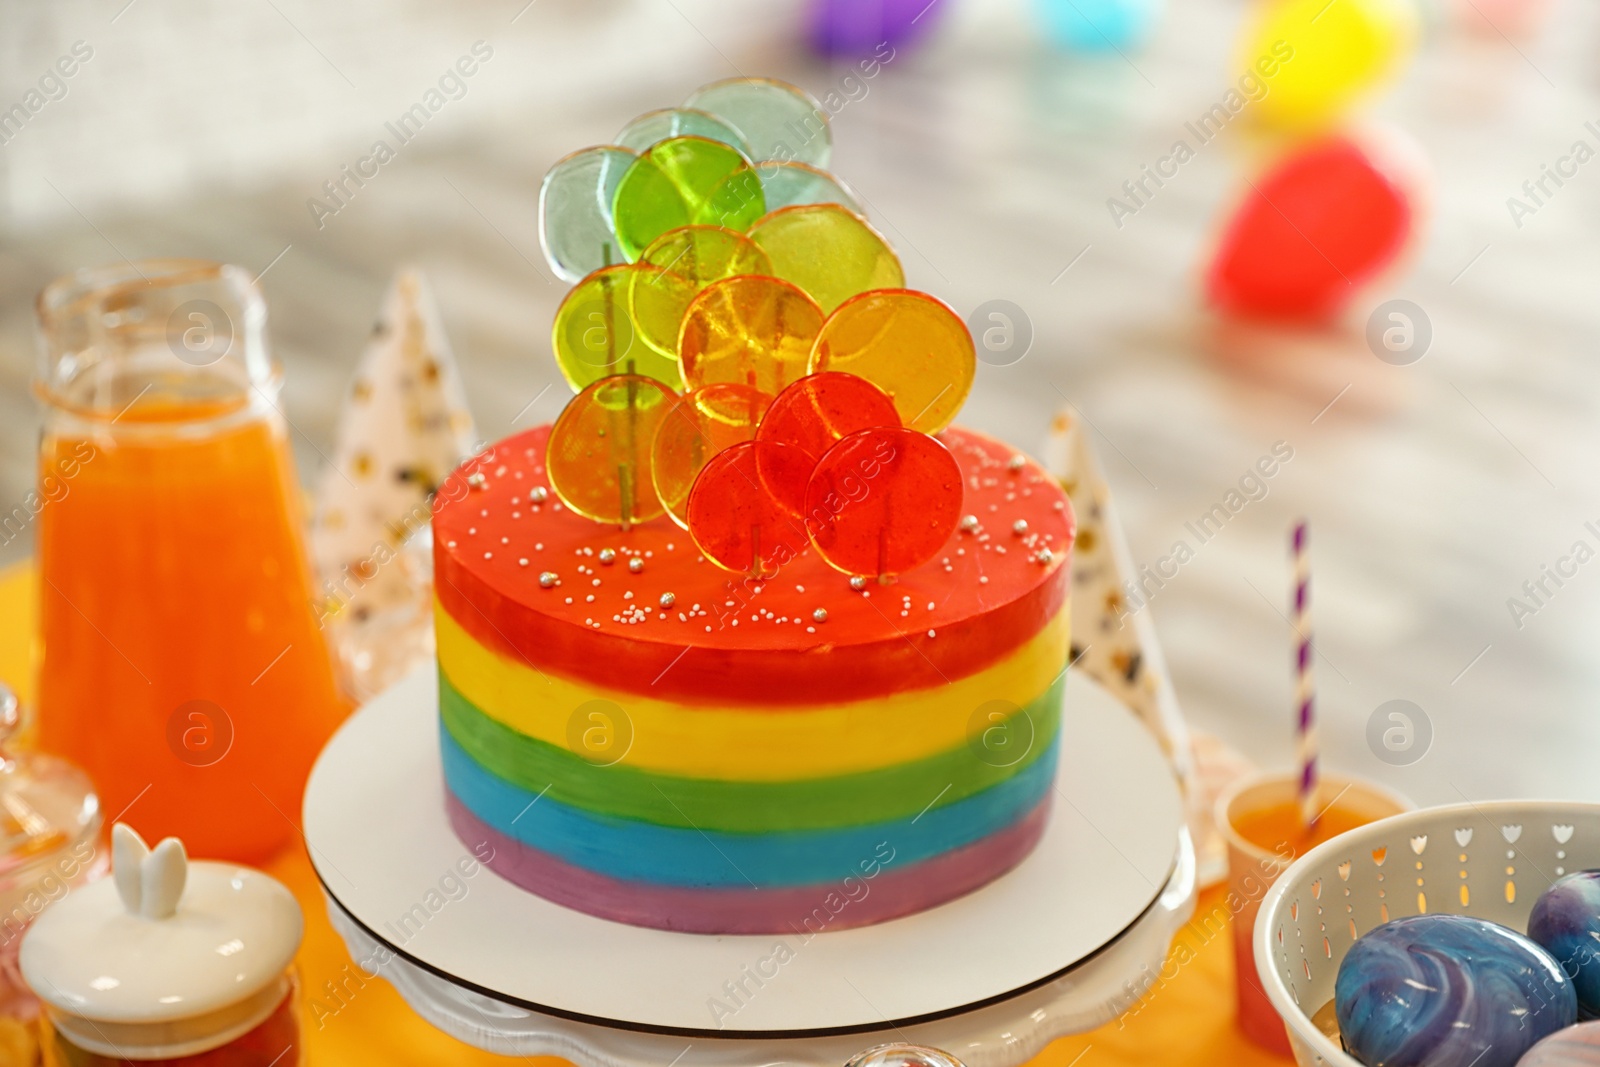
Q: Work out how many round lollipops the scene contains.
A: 15